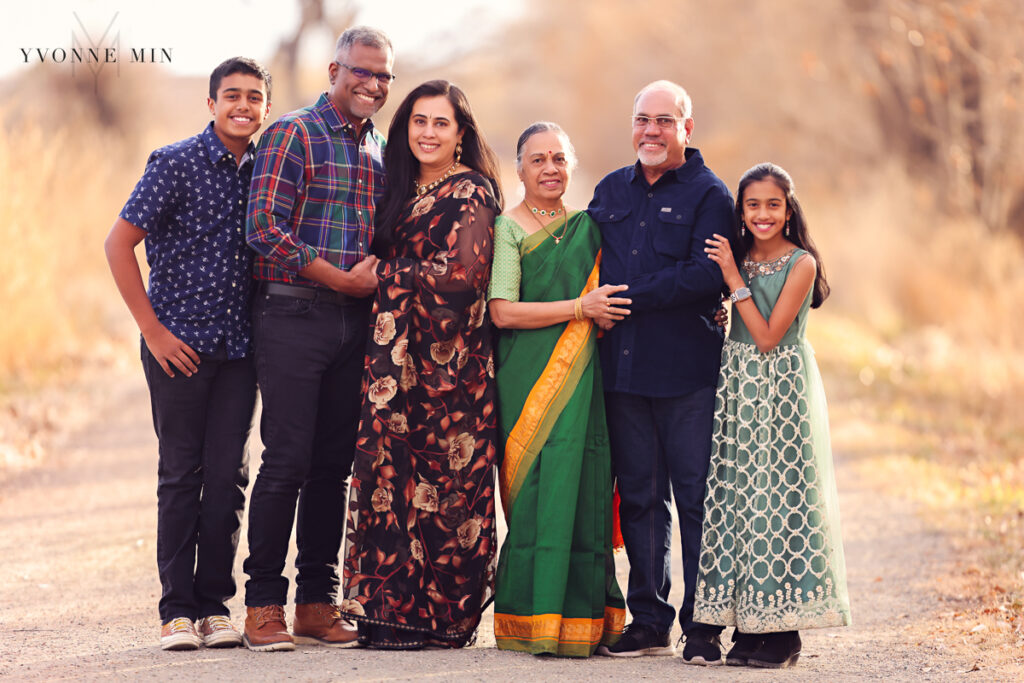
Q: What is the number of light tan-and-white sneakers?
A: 2